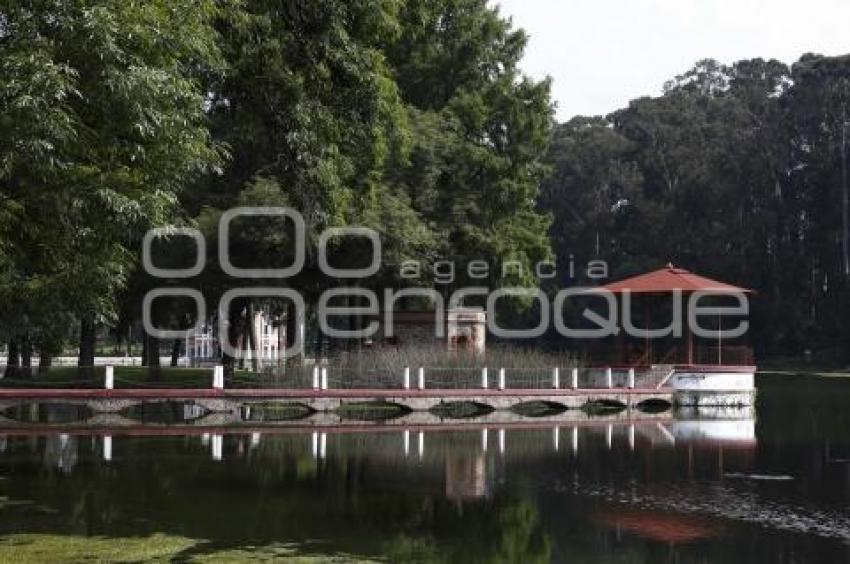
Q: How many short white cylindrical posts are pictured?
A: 12